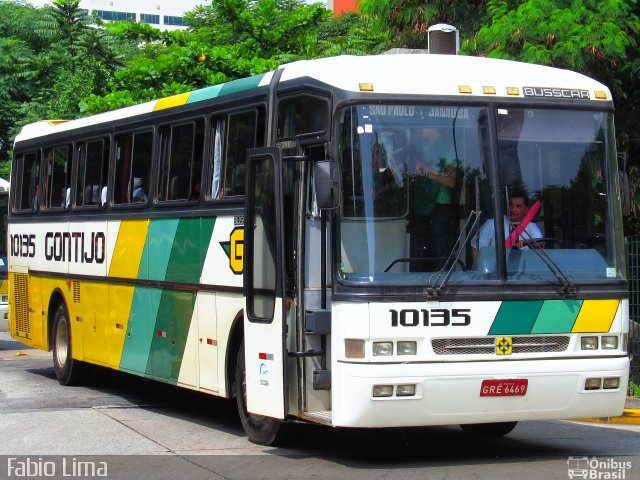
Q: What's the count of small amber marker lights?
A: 5